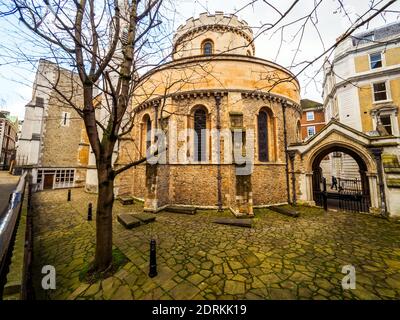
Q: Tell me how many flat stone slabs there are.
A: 6